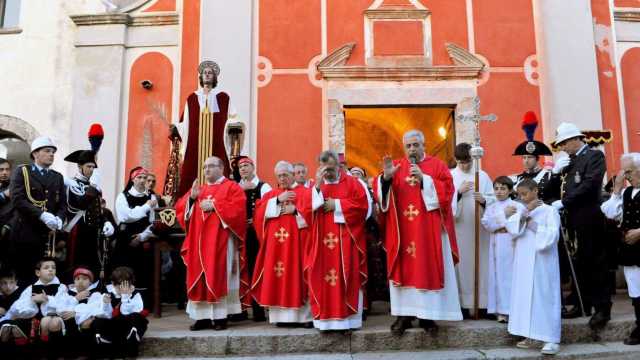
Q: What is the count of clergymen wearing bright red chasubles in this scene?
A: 4